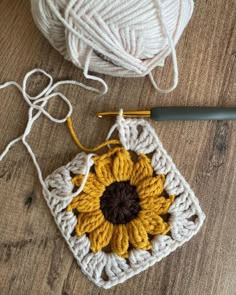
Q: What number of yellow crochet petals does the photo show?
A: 12